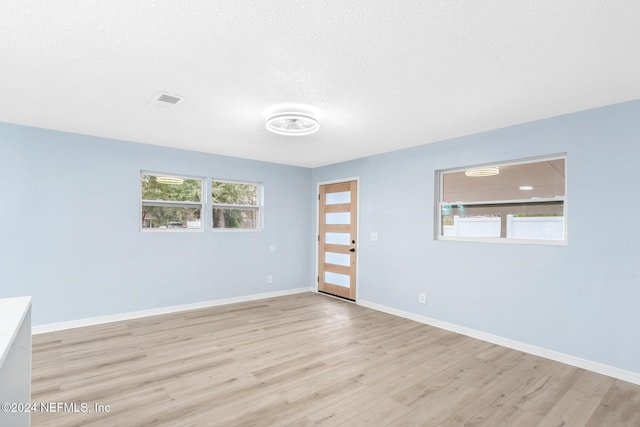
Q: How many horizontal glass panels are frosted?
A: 5